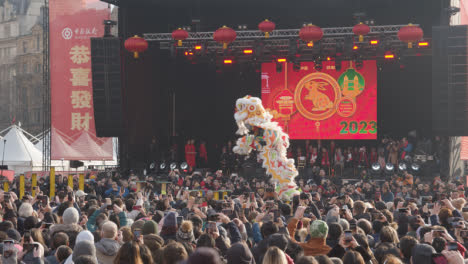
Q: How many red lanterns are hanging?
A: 7